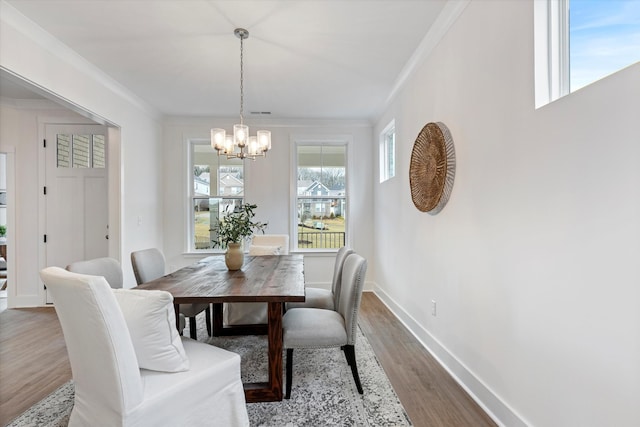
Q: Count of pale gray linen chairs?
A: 4